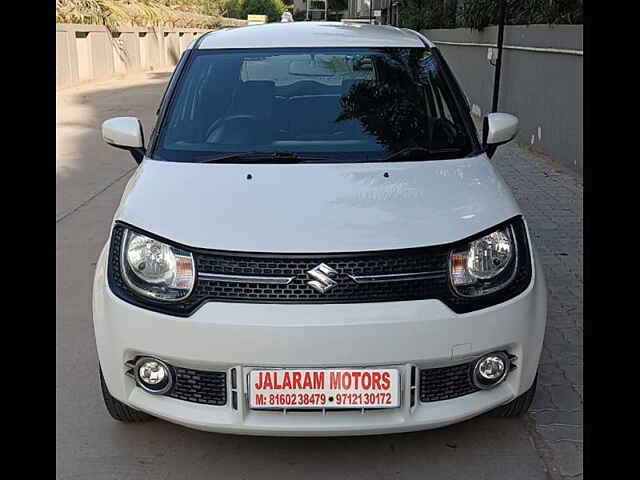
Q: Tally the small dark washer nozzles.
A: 2